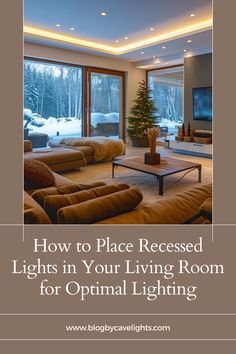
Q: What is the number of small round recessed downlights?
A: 12